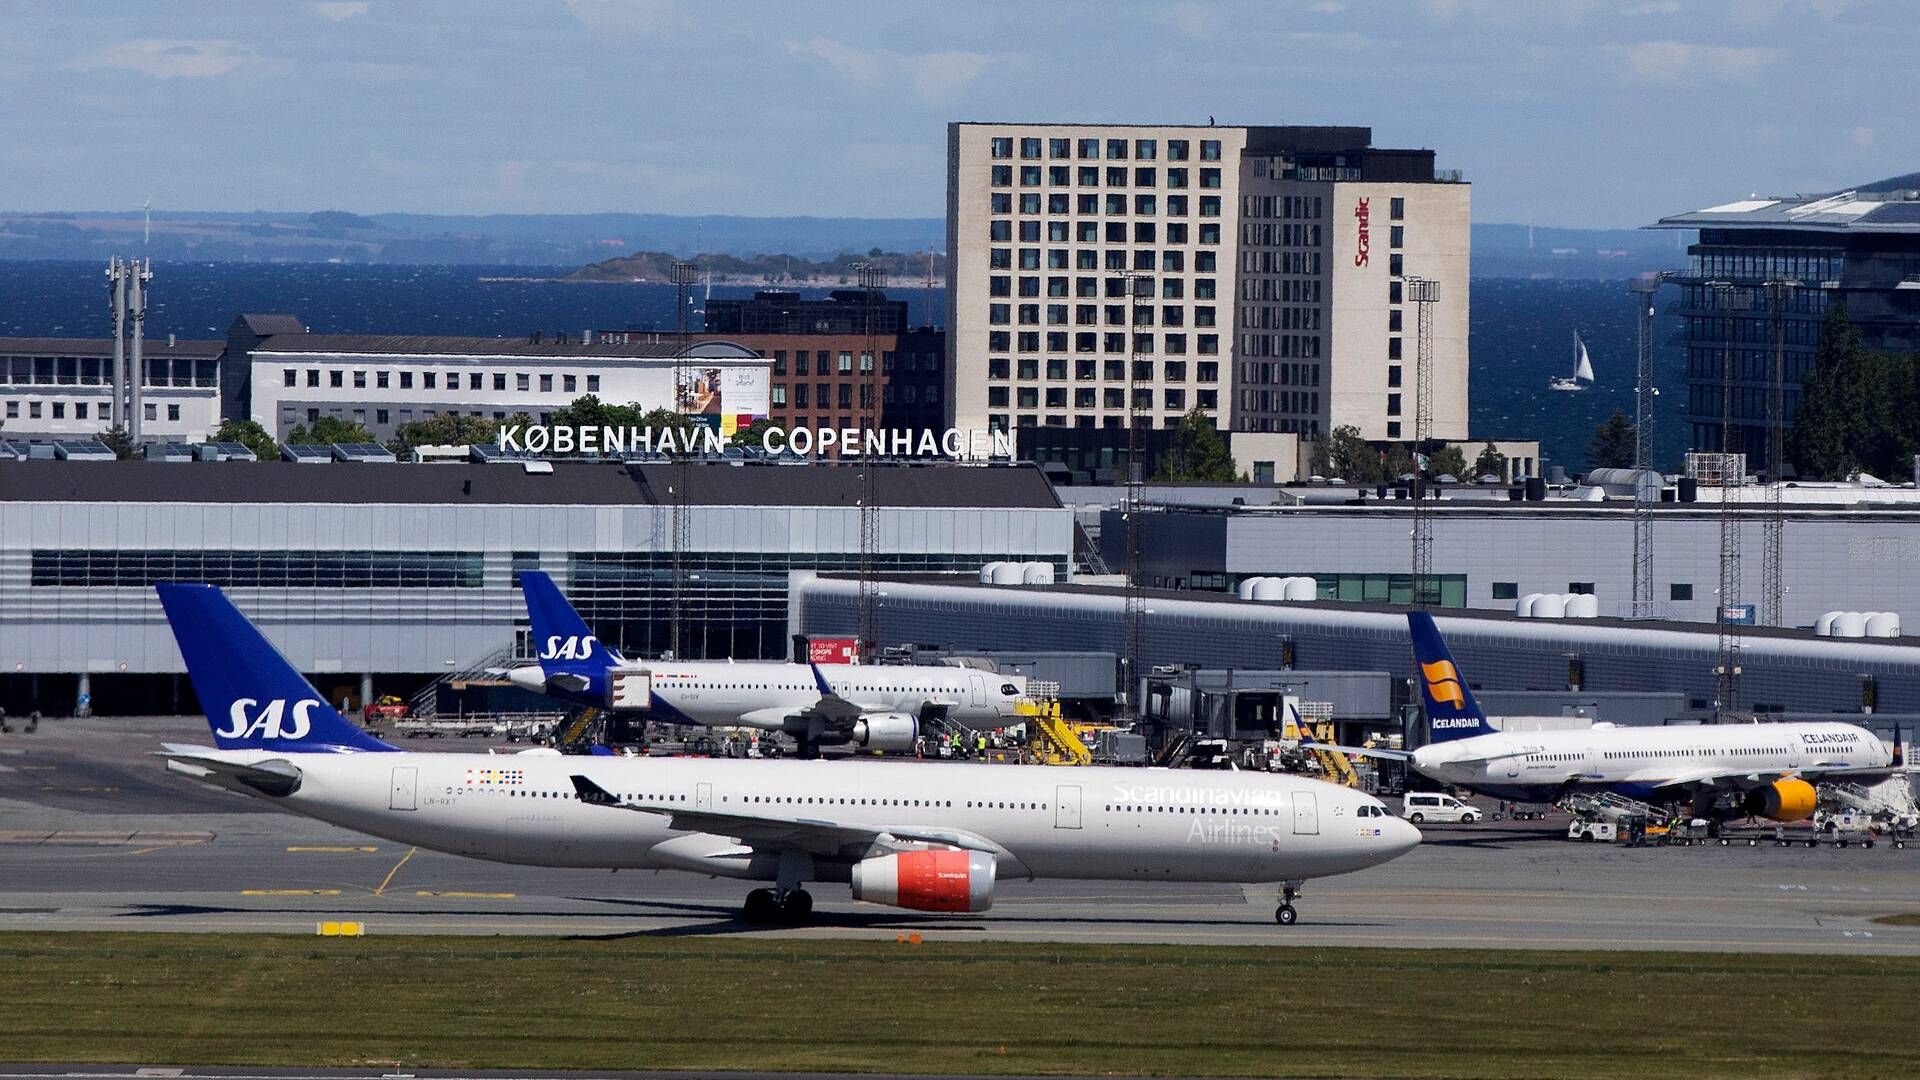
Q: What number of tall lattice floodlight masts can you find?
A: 7